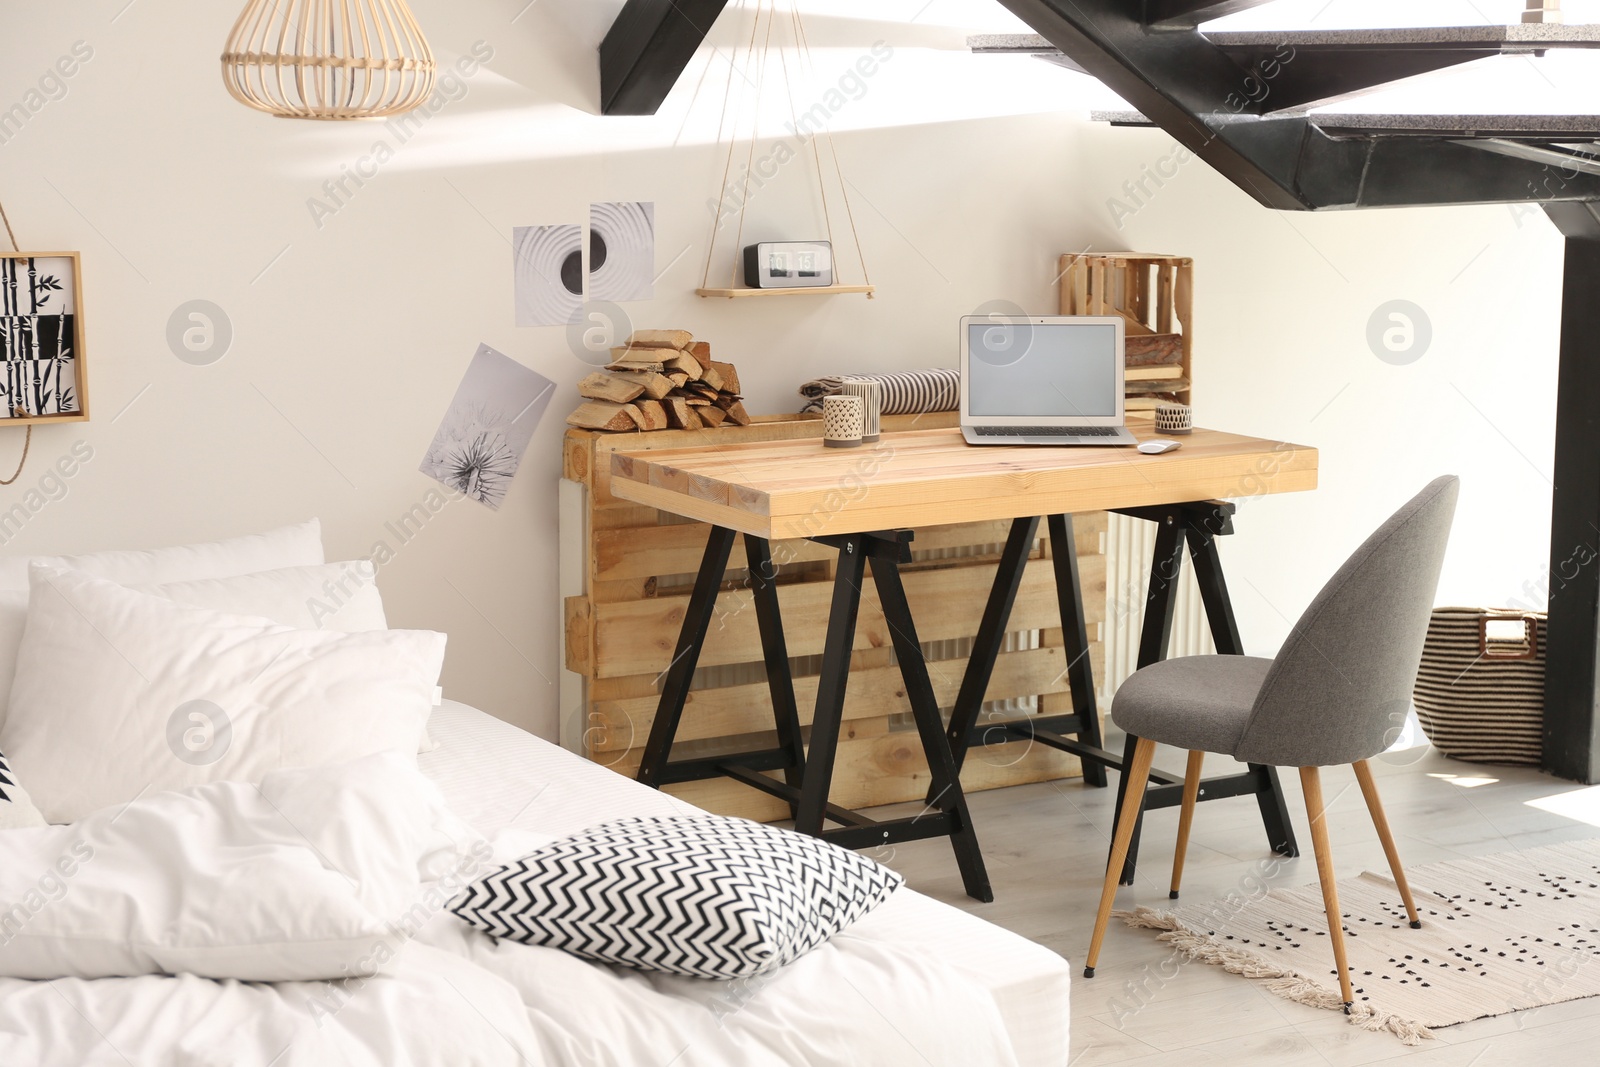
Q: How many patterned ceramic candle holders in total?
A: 3